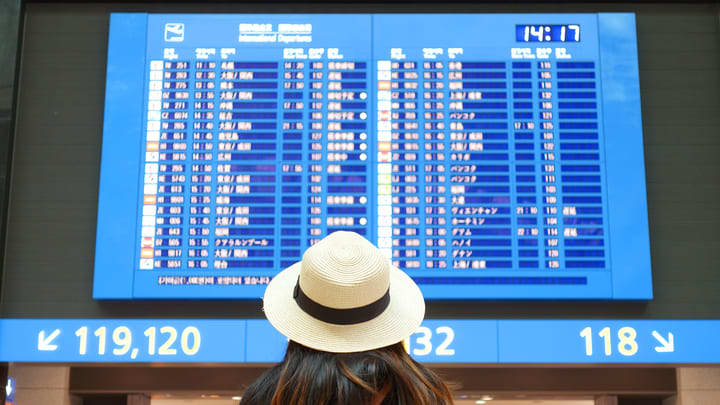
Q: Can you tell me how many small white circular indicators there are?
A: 7